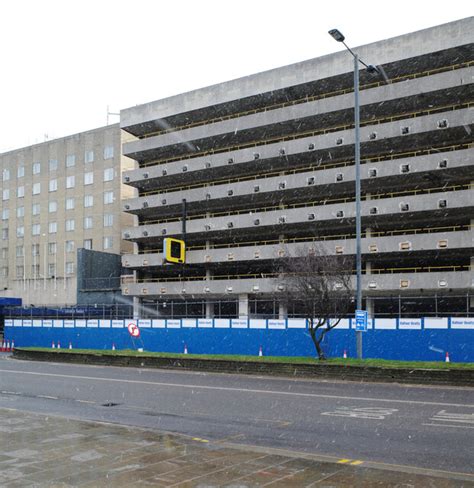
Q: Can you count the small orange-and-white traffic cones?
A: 12